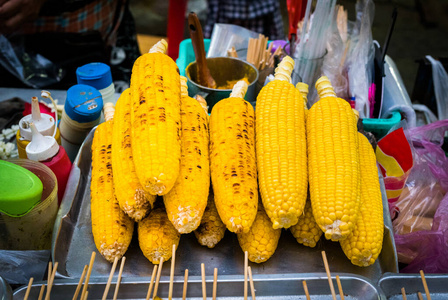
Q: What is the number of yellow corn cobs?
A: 12